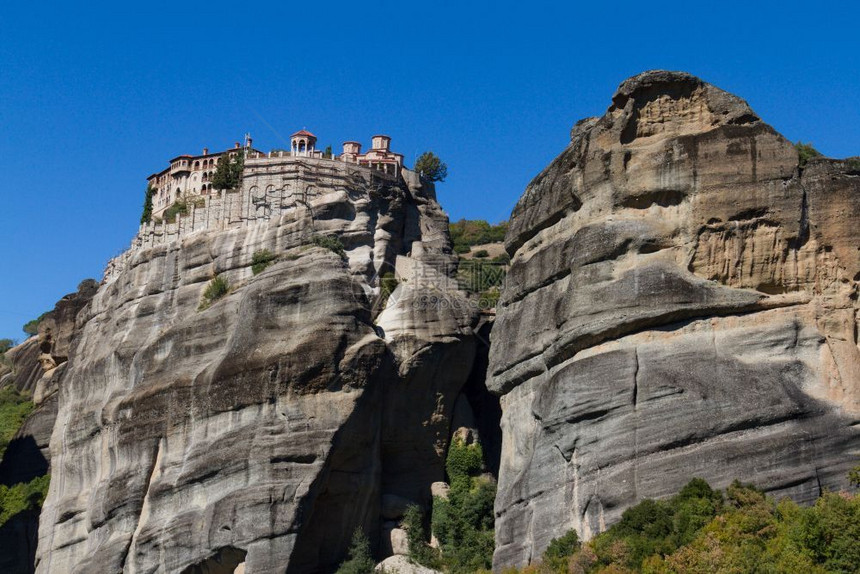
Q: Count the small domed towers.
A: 3